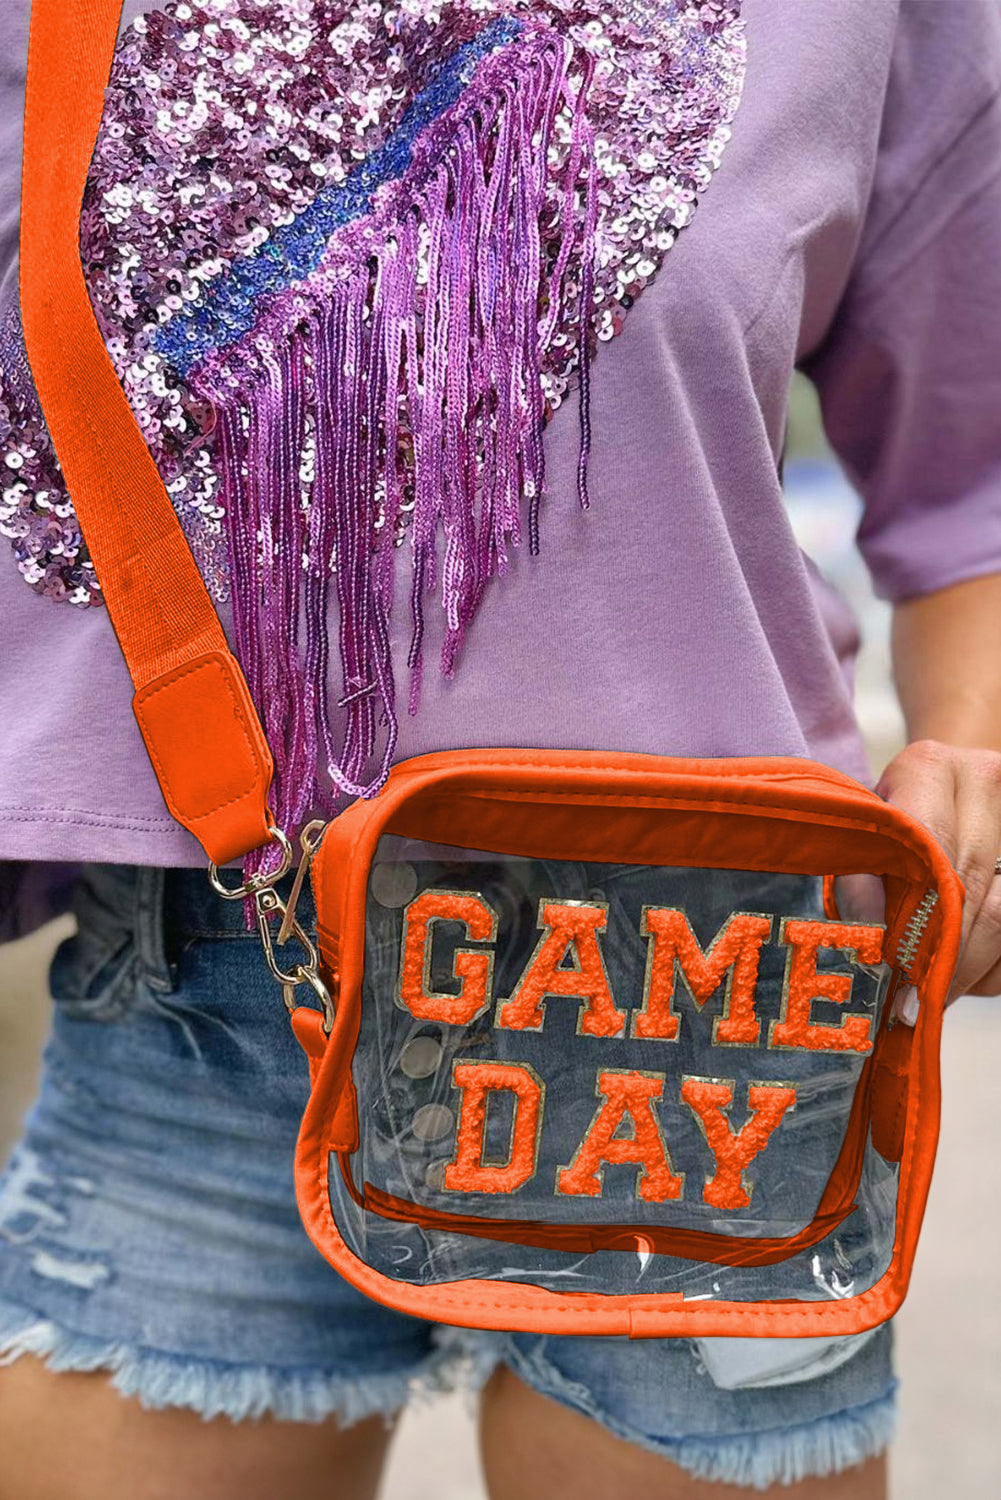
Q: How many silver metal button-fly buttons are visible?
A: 4